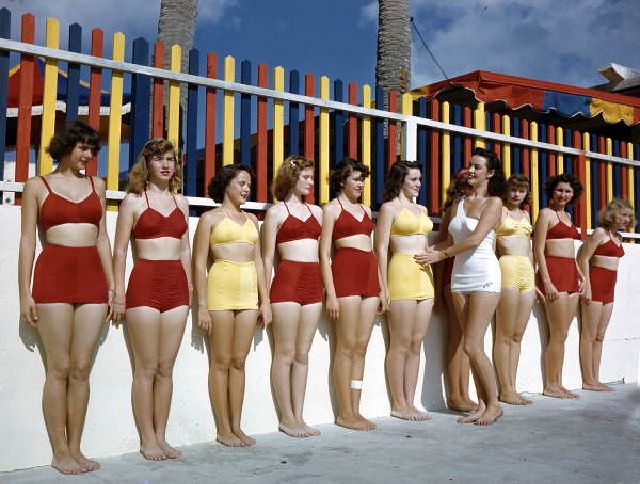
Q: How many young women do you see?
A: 11